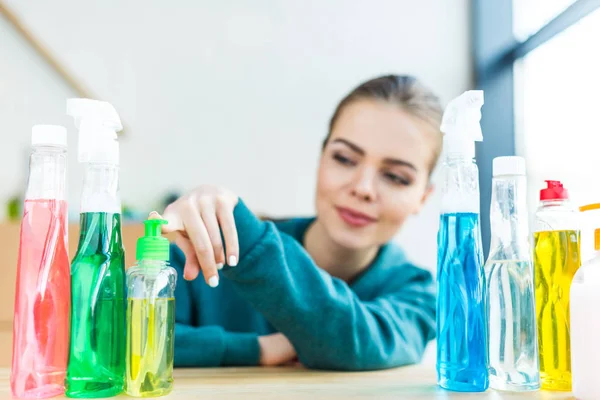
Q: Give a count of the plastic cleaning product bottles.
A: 7